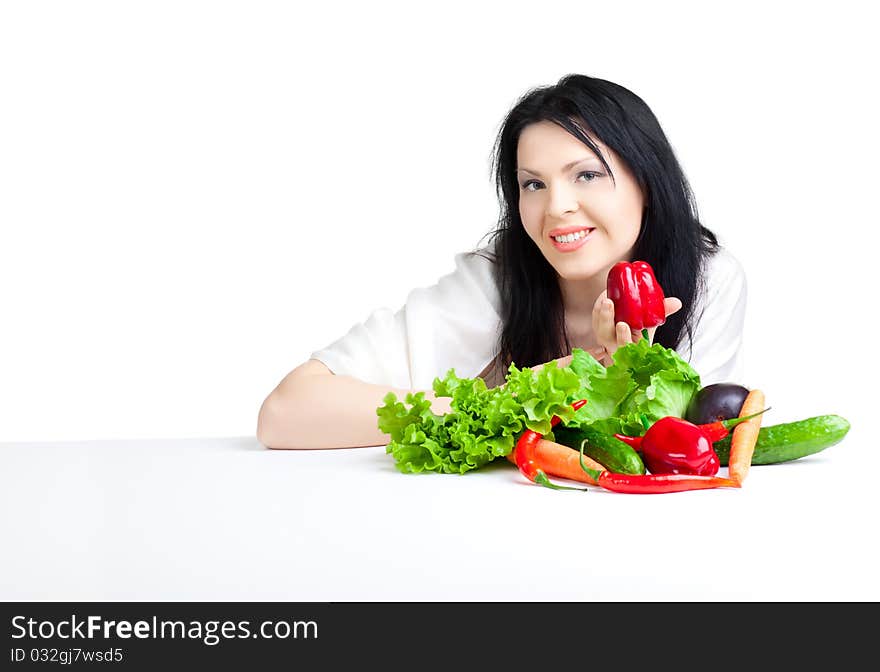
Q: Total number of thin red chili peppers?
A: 3